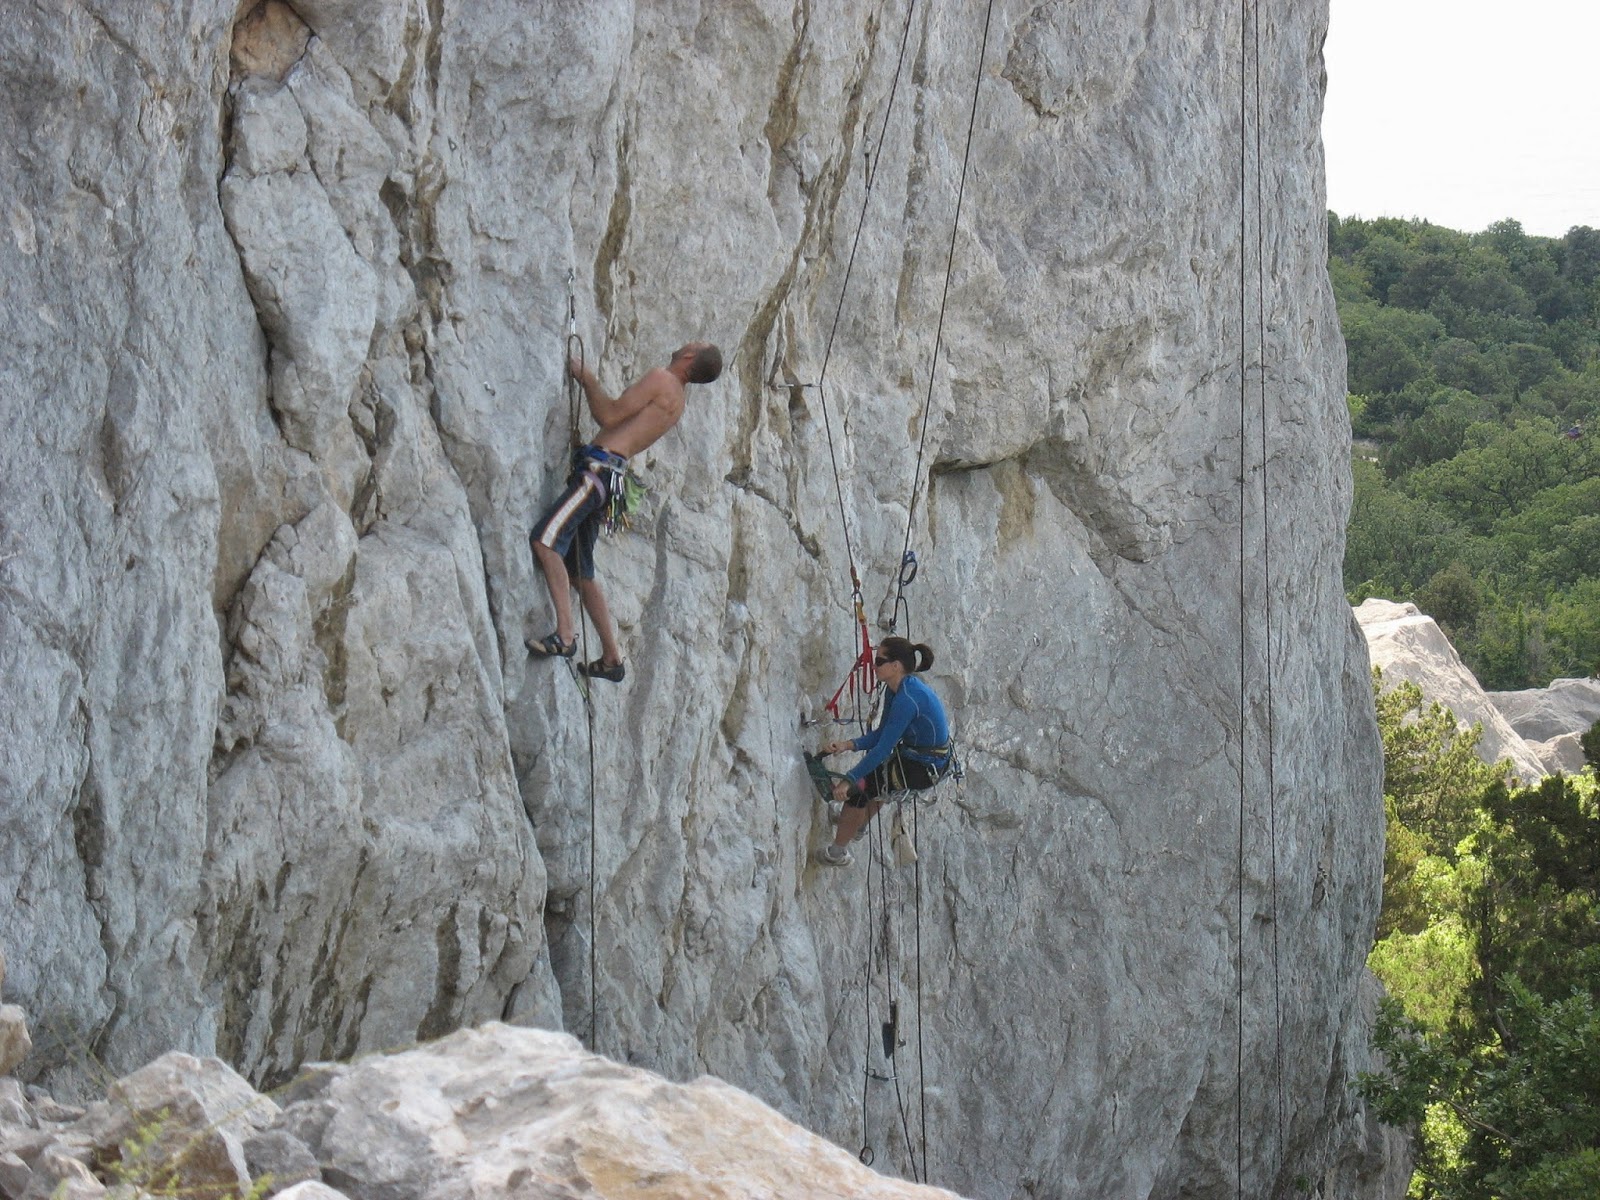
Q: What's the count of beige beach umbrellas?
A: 0